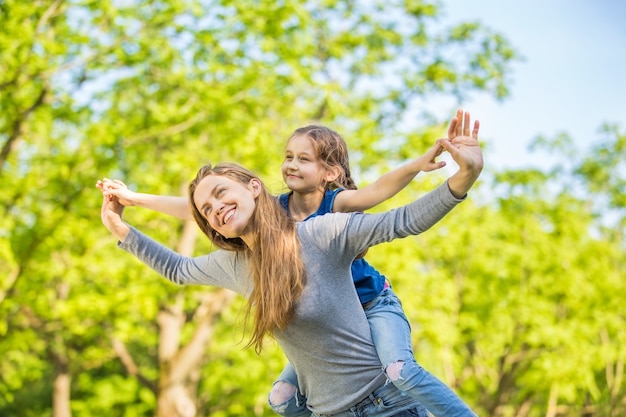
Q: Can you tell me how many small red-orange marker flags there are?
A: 0